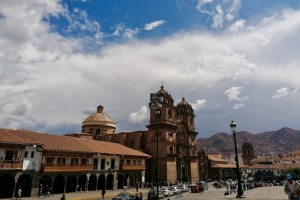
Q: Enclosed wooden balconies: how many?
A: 3